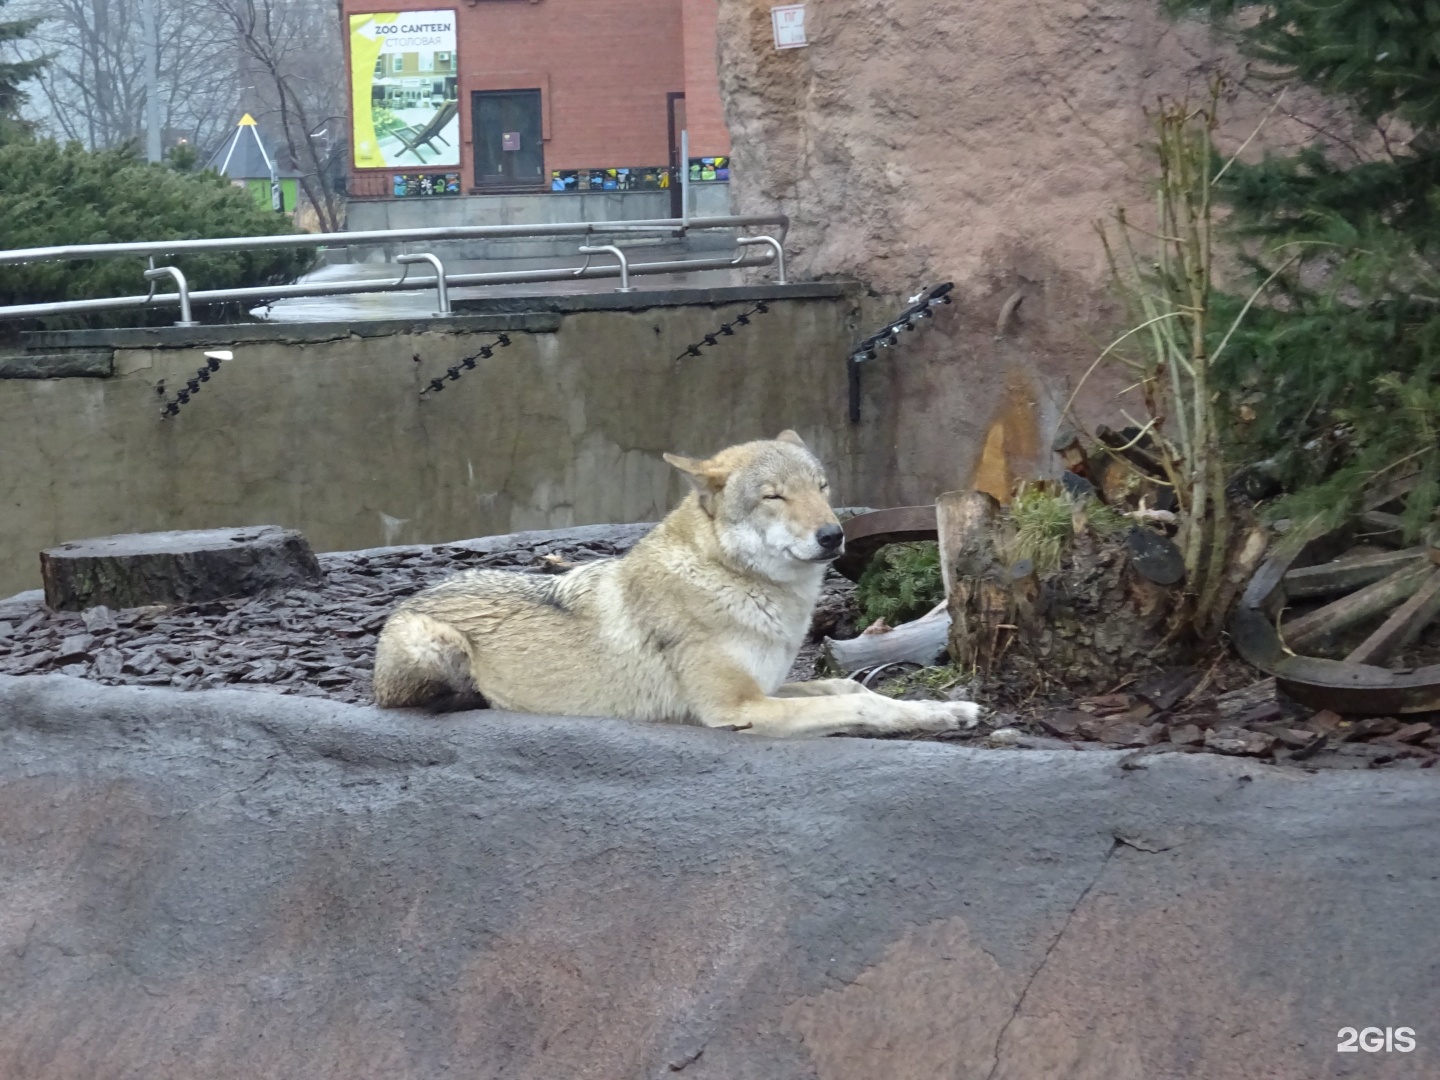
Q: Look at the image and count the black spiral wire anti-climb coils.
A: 4